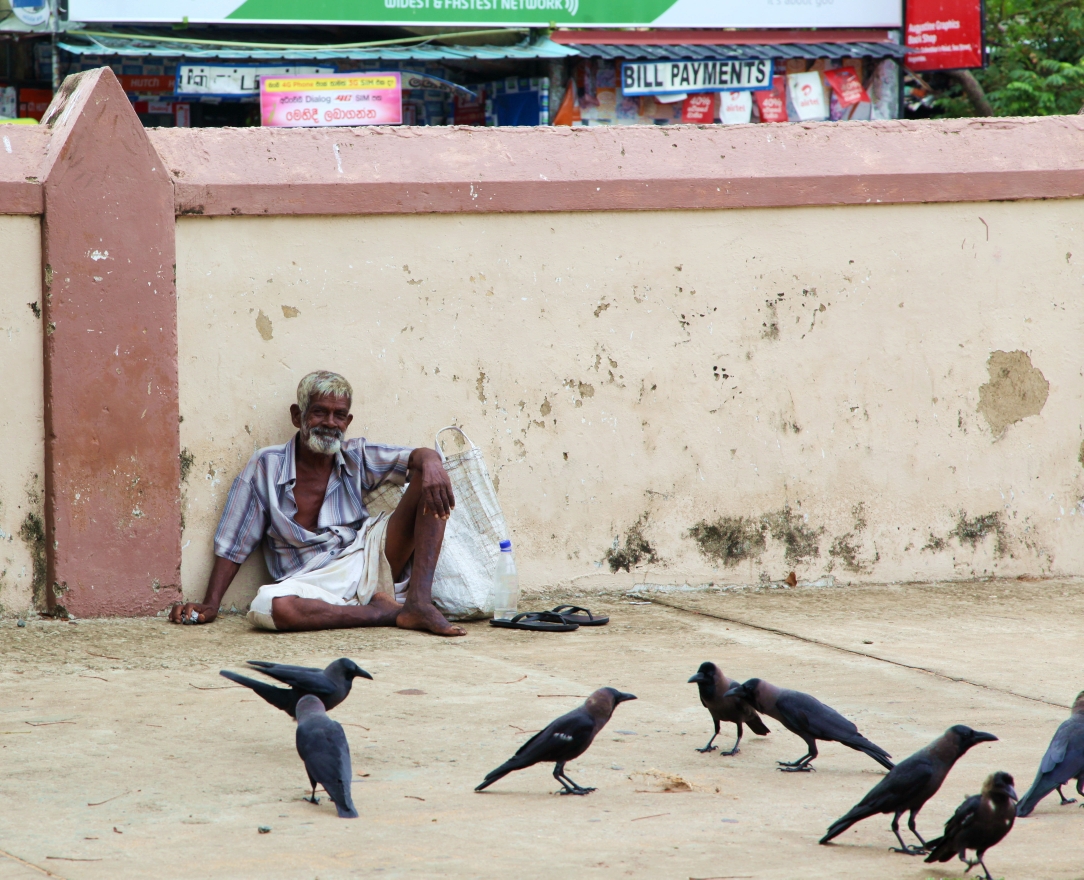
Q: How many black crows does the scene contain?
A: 8